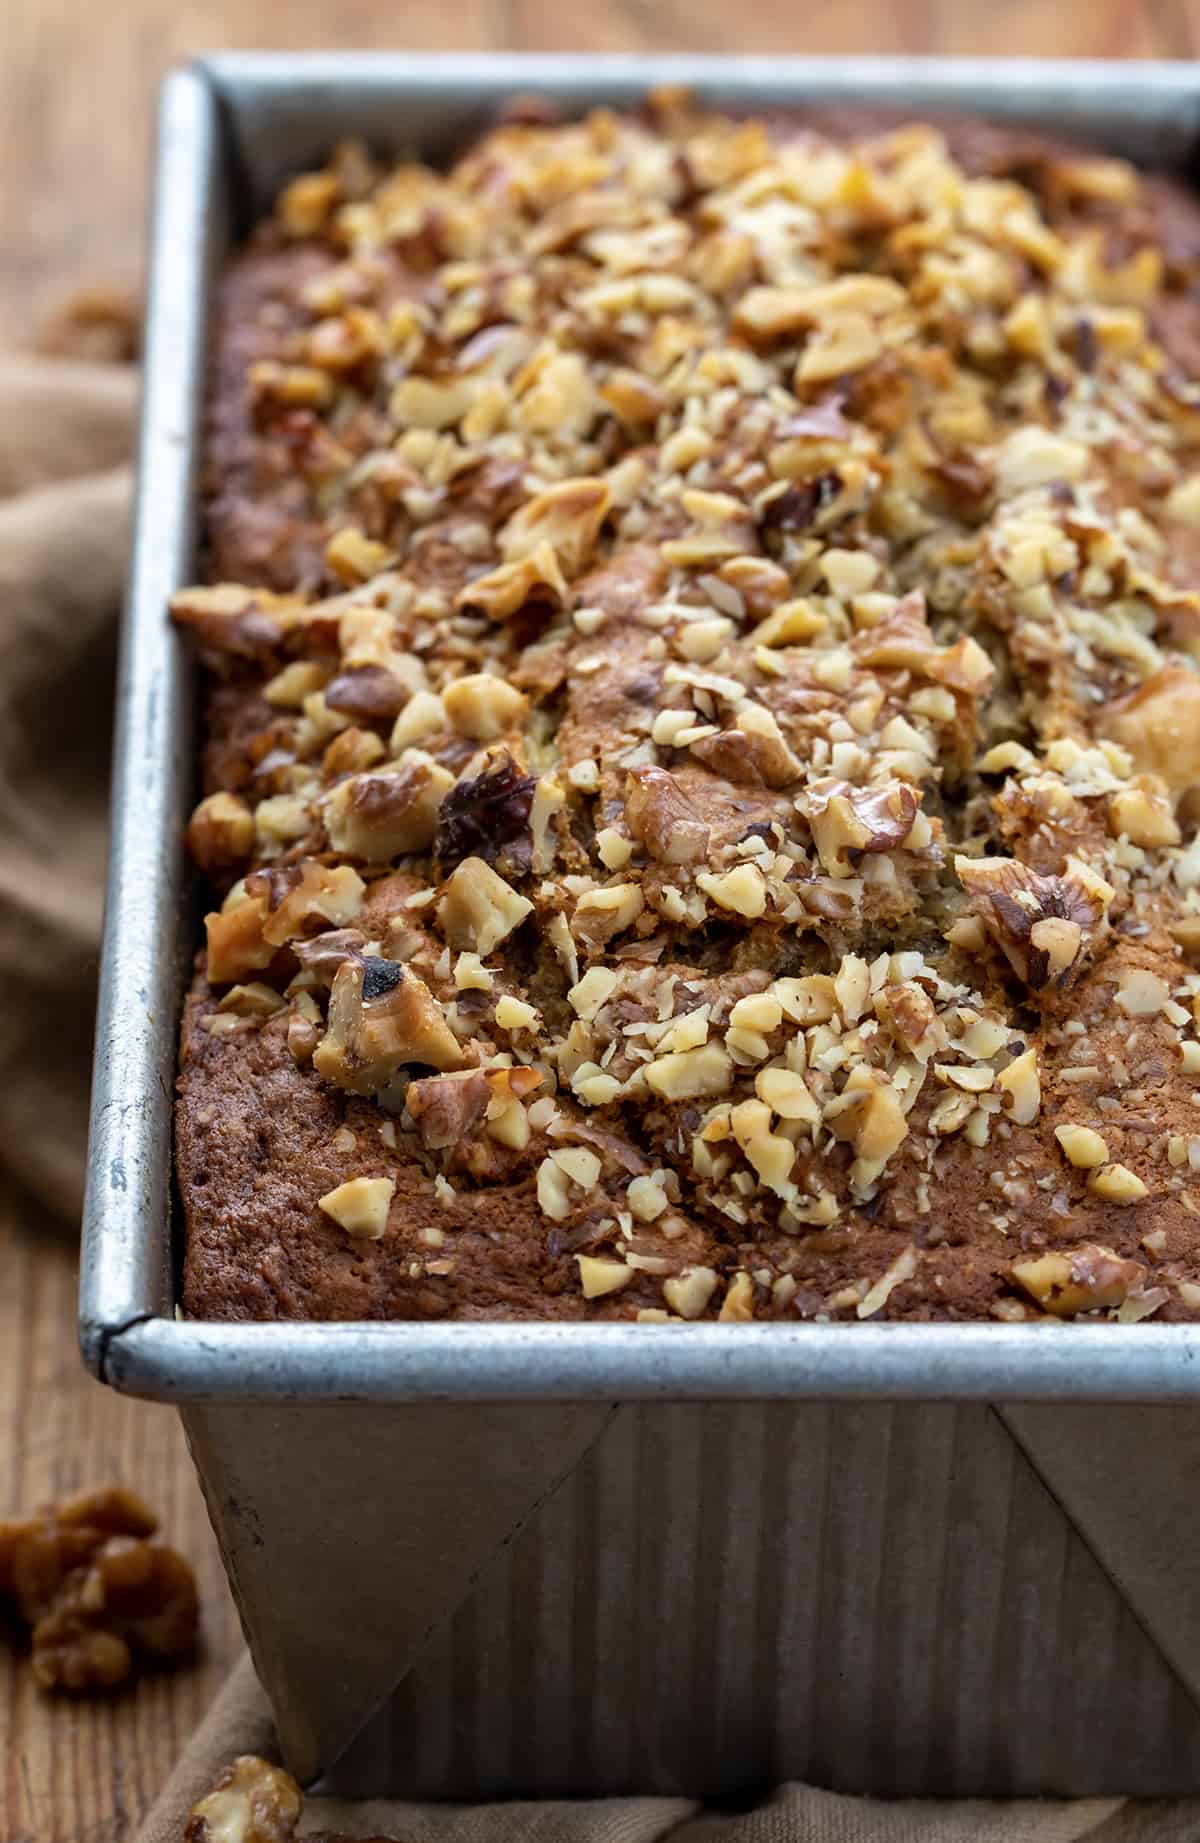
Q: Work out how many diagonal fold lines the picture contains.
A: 2